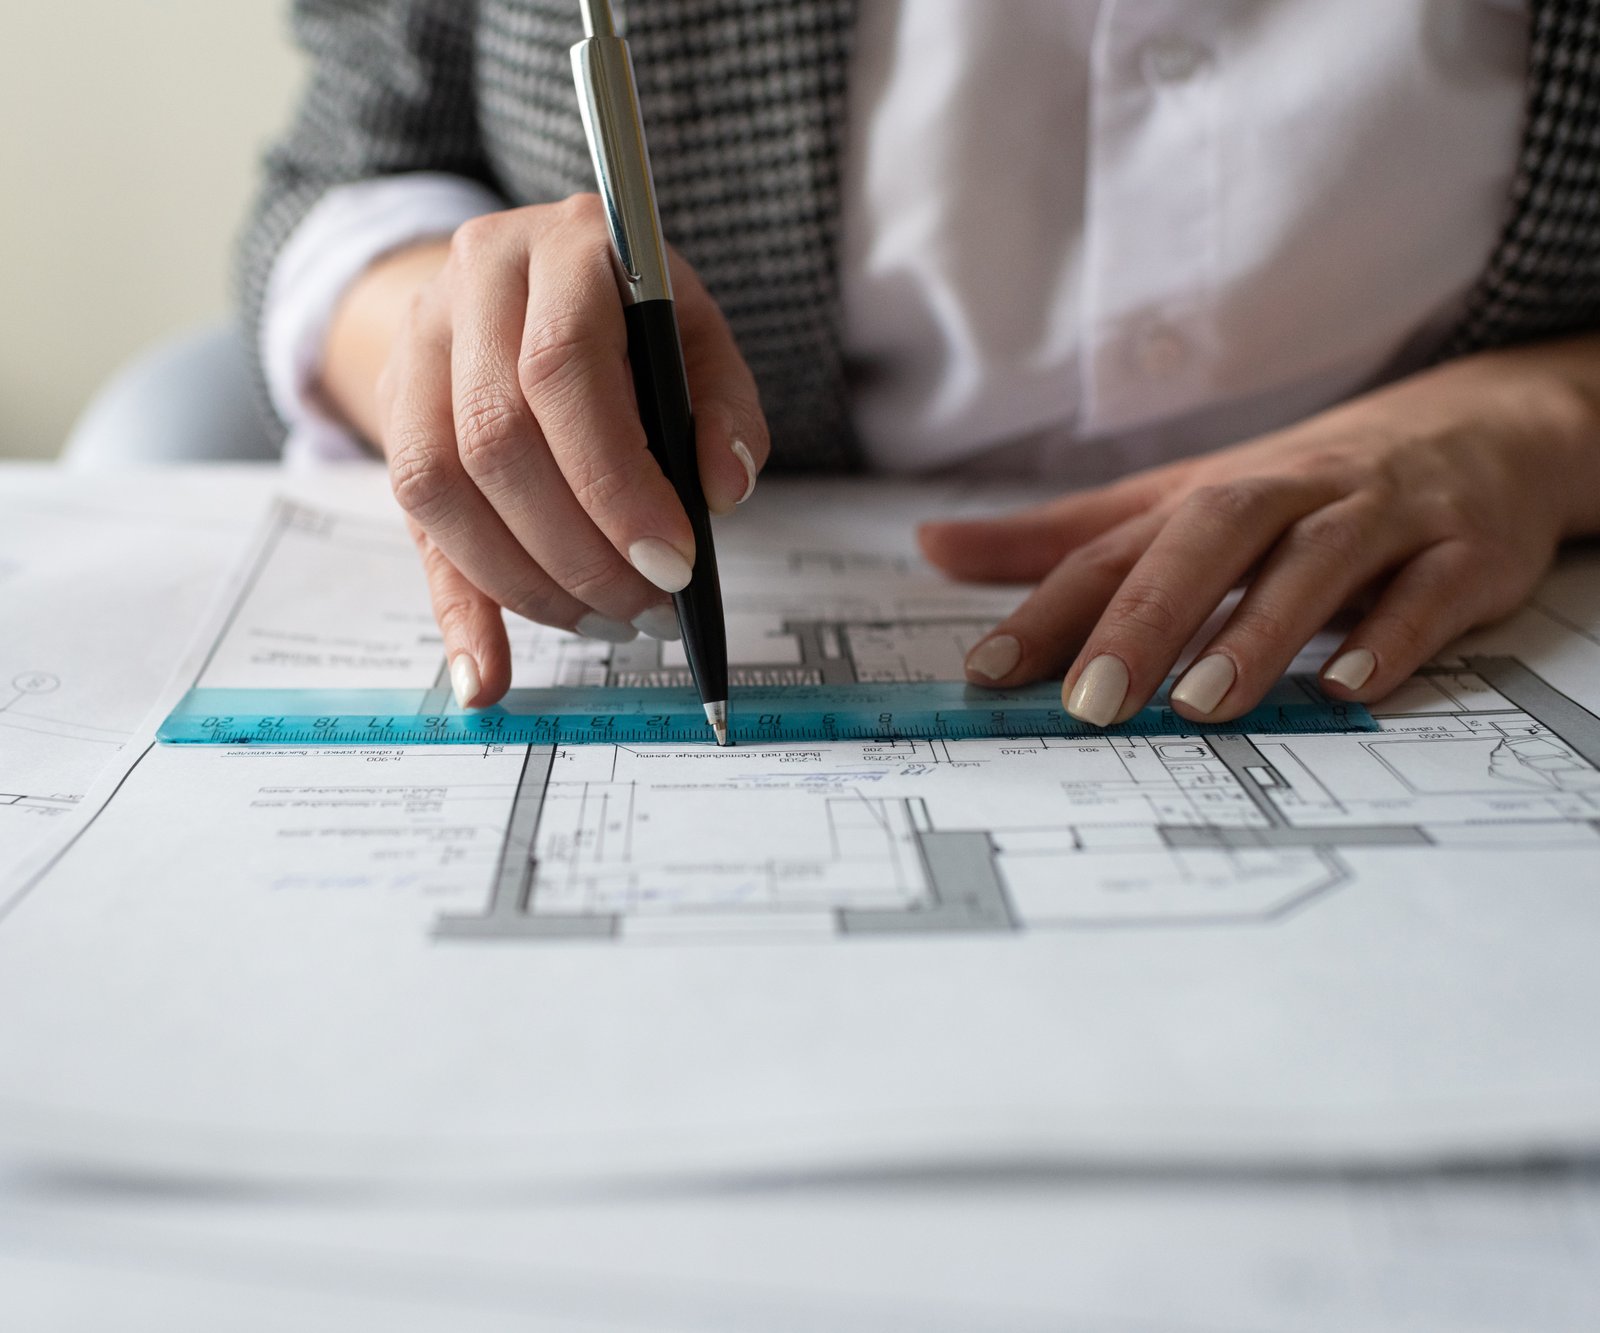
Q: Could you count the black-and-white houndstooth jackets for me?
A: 1